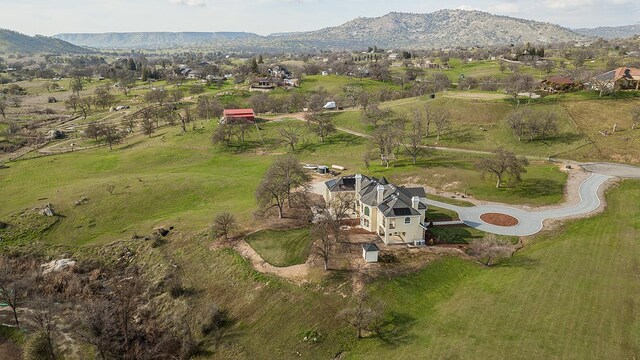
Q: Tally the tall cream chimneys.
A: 3